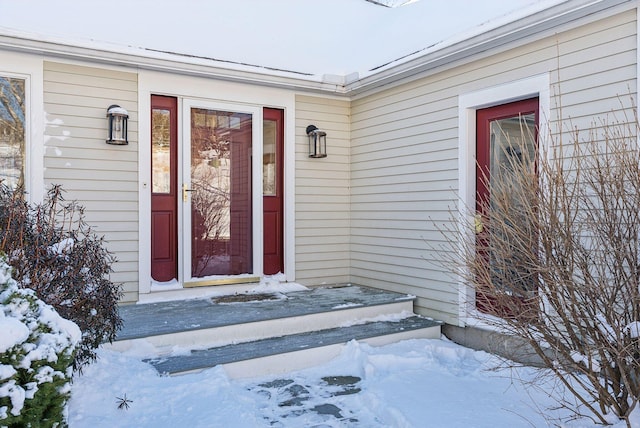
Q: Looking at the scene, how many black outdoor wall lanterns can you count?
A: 2